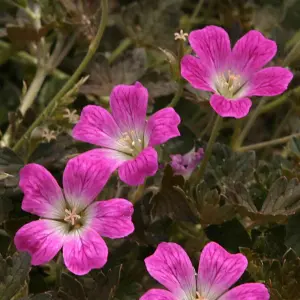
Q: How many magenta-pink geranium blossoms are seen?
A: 4